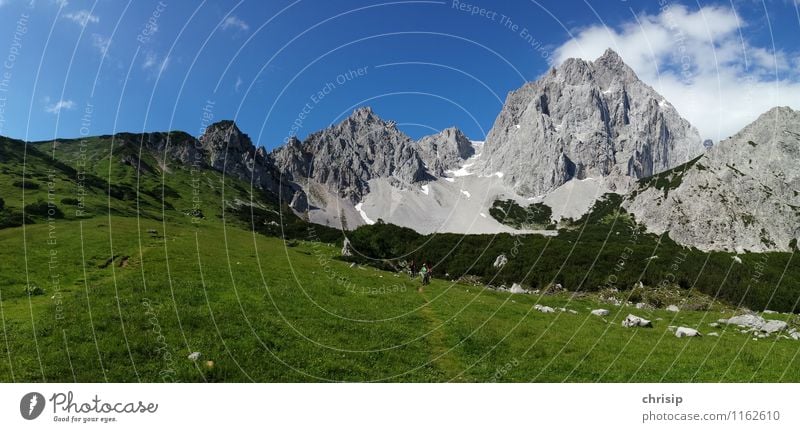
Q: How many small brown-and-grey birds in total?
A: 0